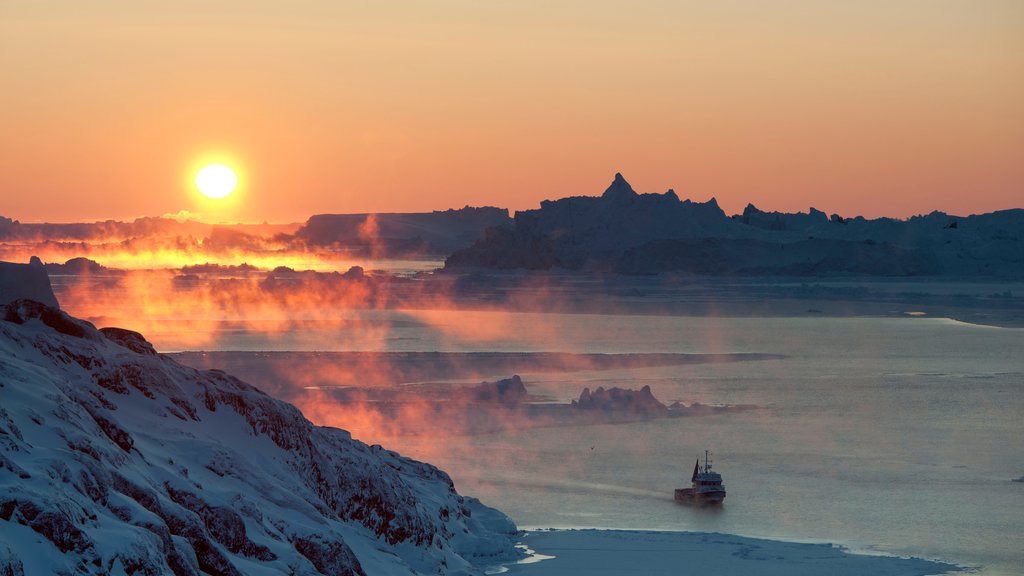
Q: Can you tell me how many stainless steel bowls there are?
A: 0